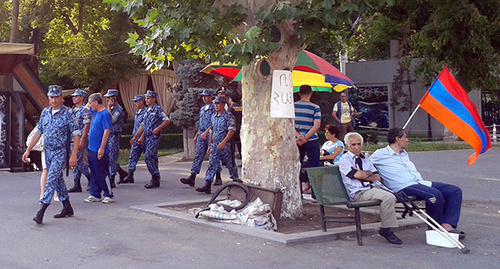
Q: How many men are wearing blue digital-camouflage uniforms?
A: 7